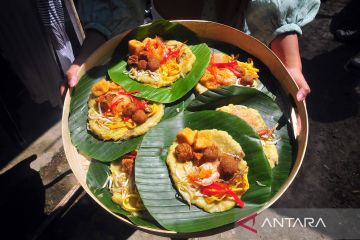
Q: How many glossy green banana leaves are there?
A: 6